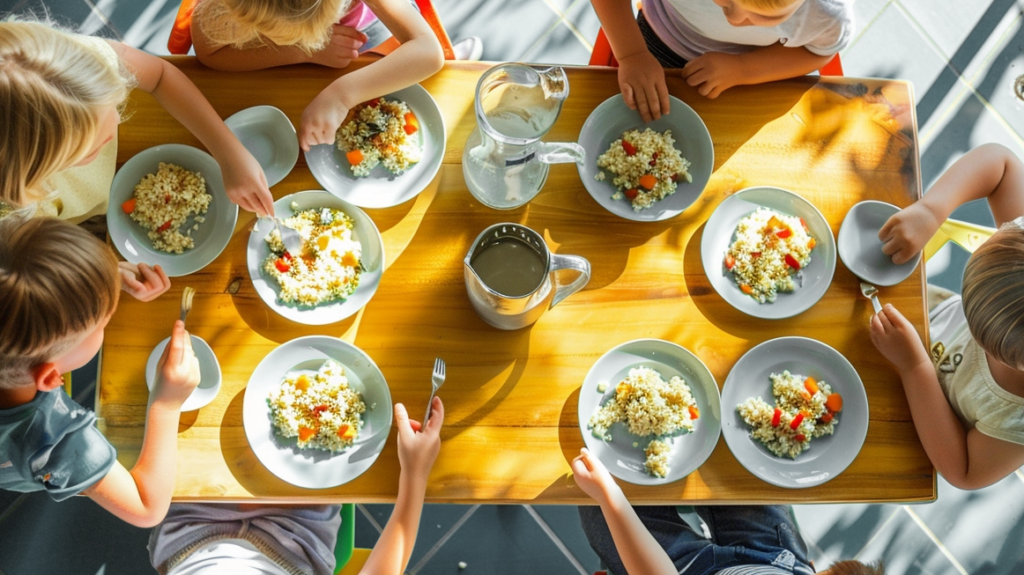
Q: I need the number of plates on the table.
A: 11